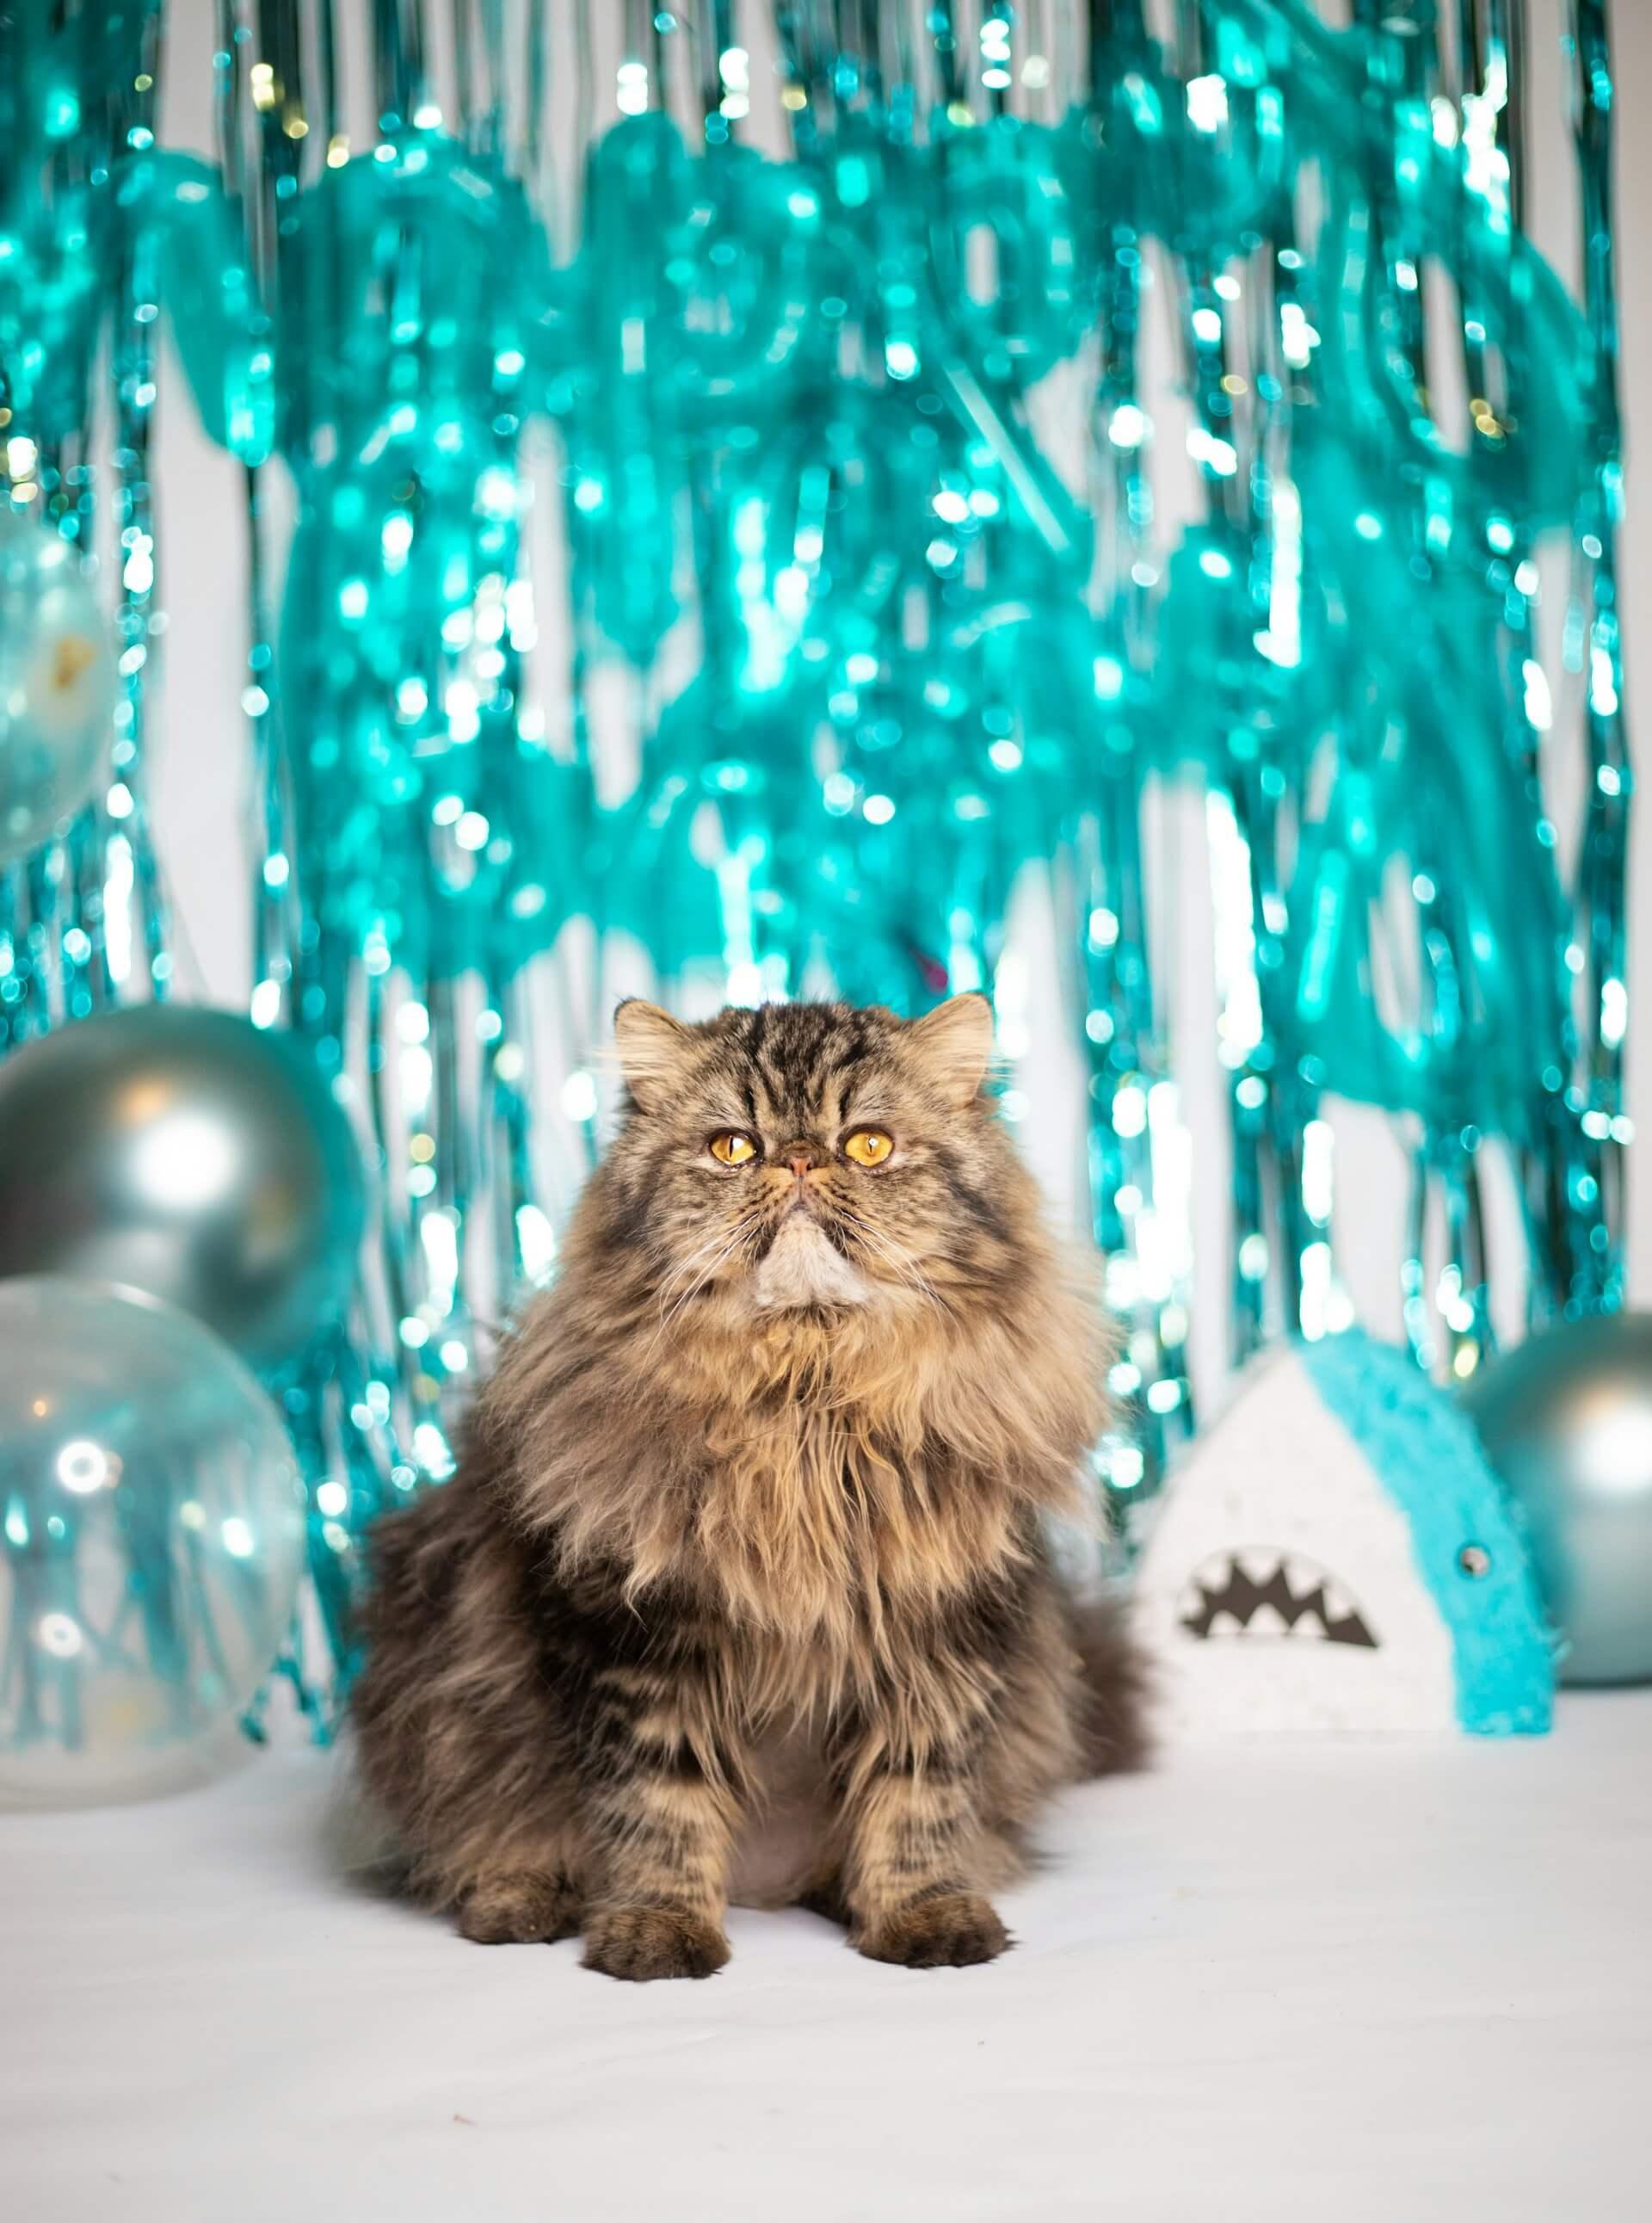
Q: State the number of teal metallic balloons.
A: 2